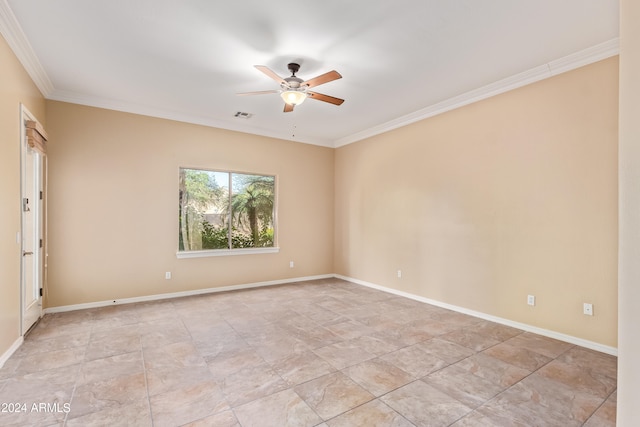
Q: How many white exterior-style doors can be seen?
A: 1